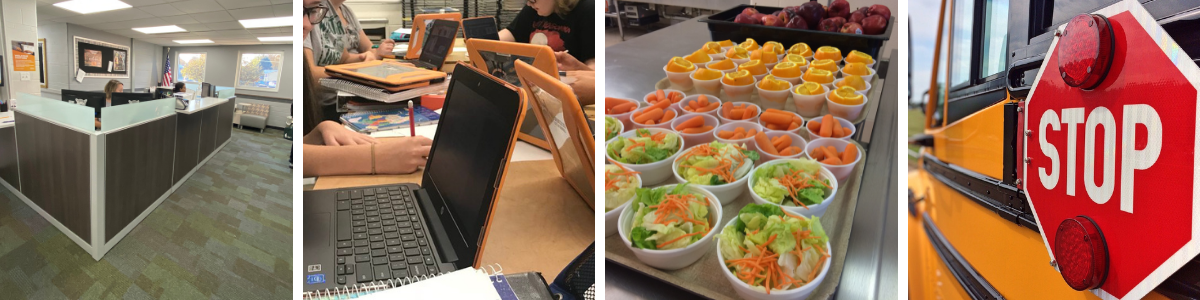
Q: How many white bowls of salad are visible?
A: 7